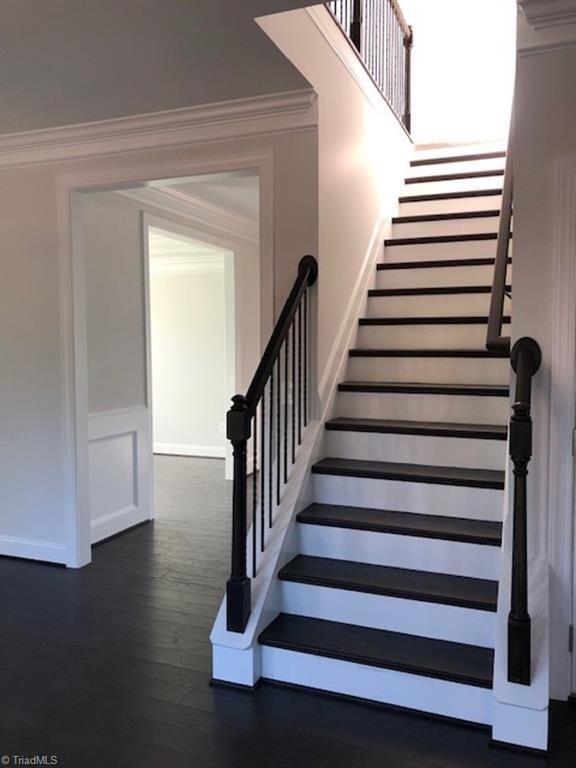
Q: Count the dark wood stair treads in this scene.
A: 15